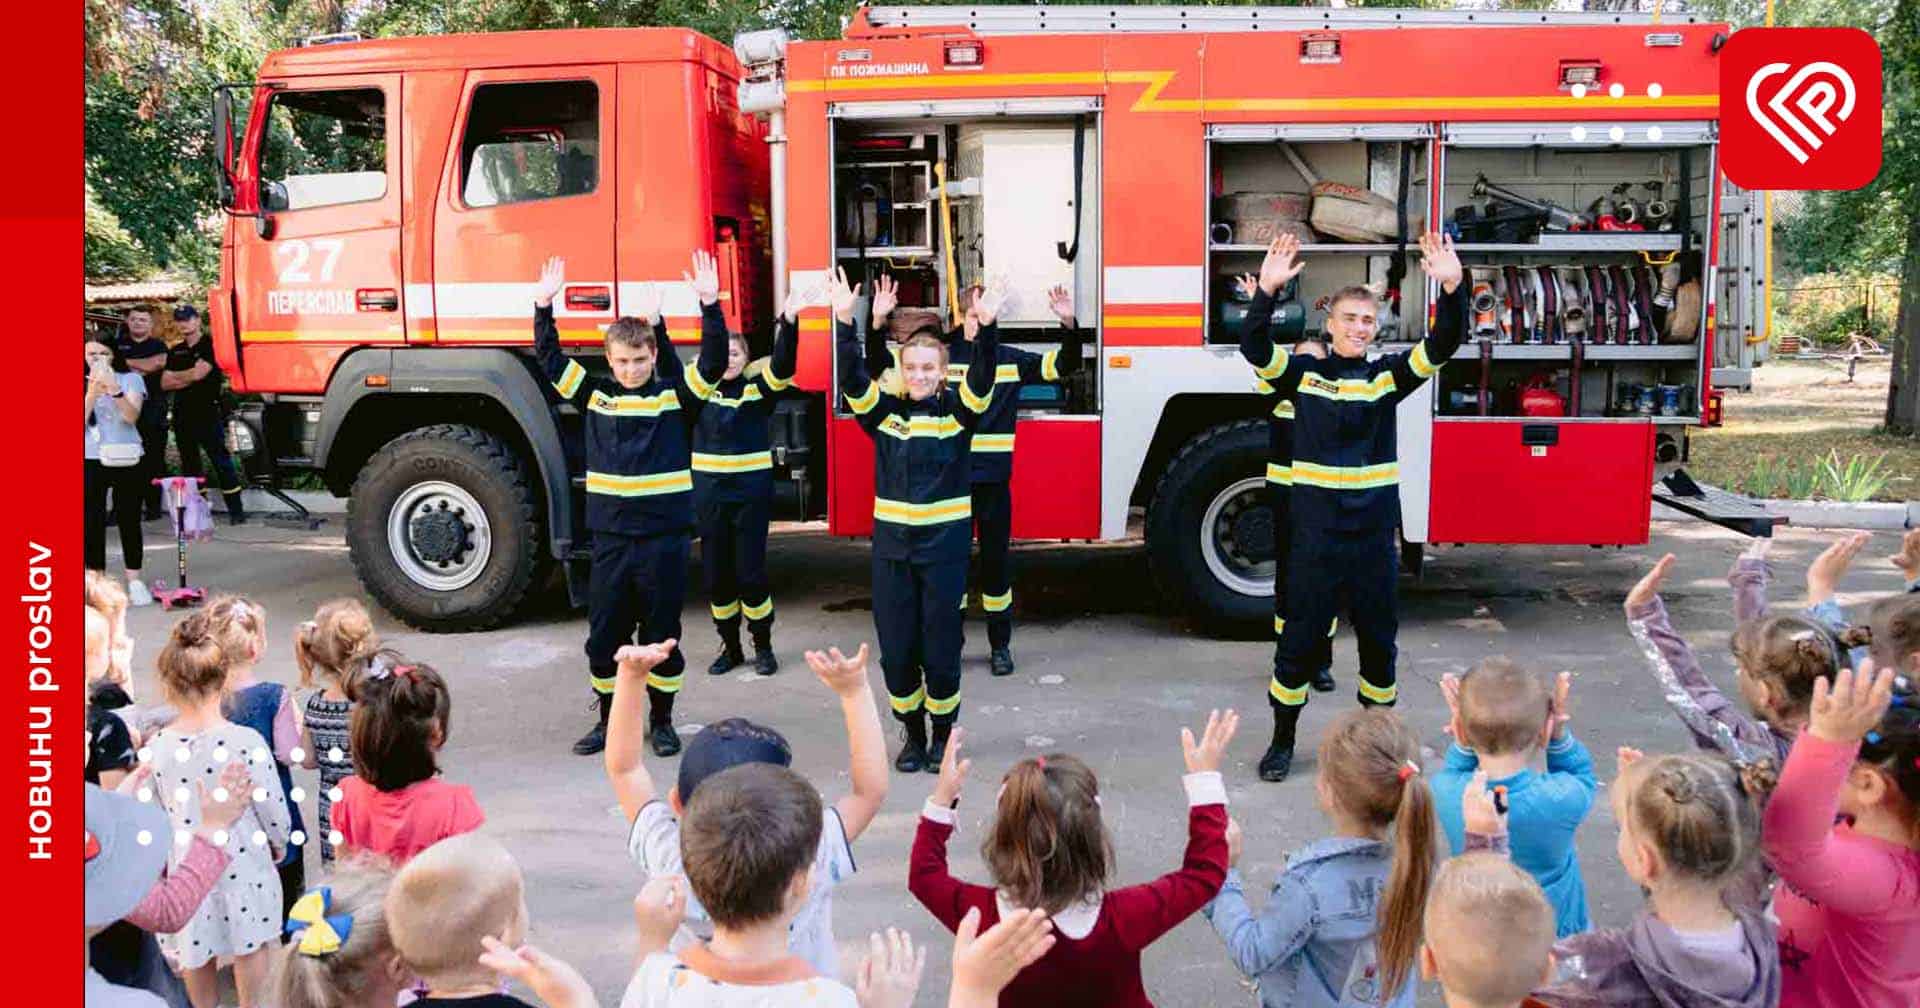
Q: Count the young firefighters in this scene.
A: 6